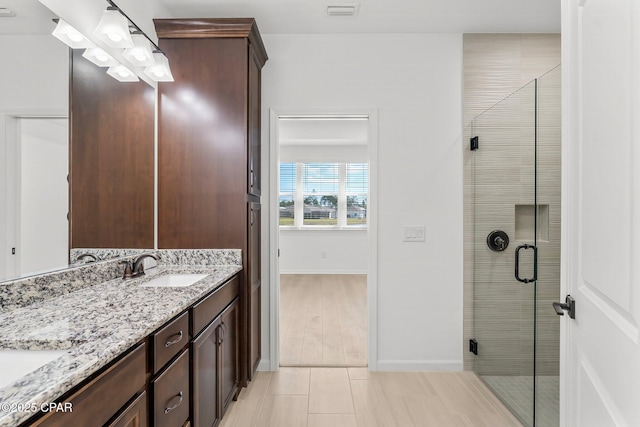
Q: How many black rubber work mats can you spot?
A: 0